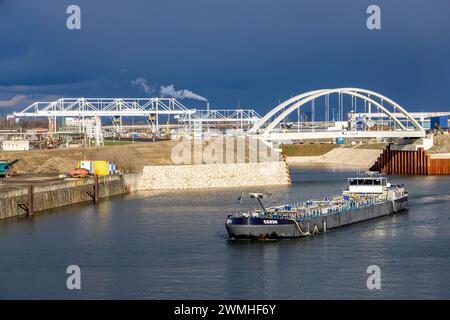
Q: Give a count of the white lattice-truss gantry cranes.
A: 3